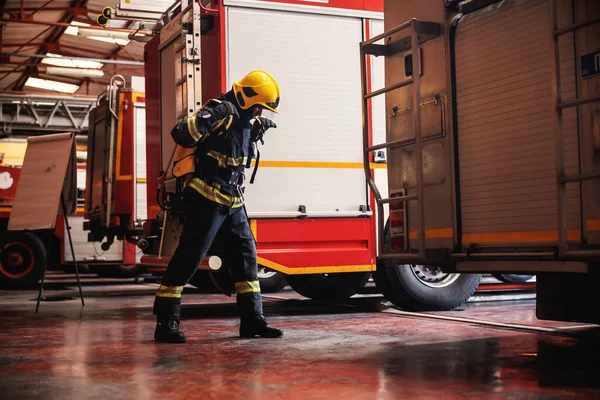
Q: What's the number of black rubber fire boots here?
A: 2